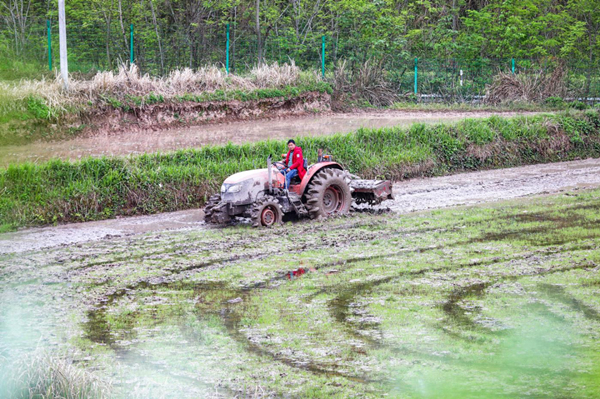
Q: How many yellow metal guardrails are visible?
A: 0